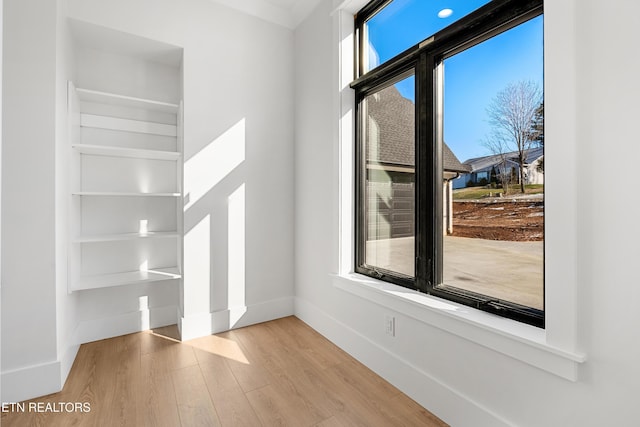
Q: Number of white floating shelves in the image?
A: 5